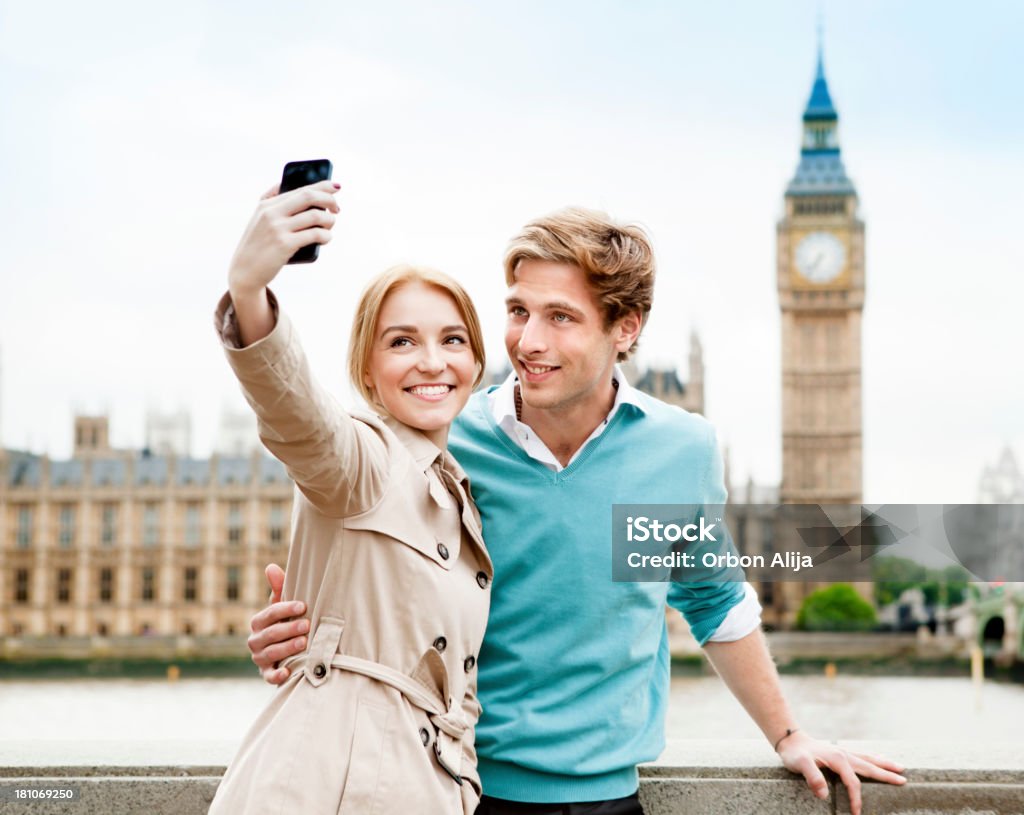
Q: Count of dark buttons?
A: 6